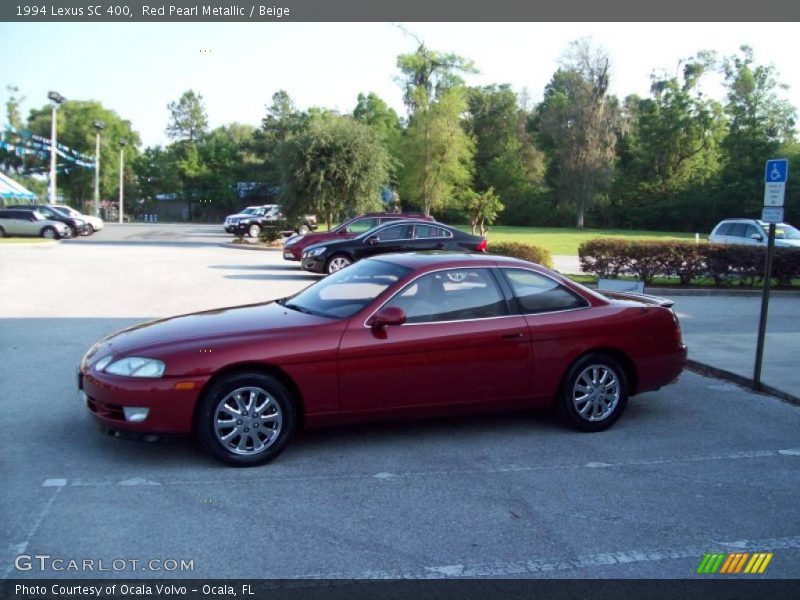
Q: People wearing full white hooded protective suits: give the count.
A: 0